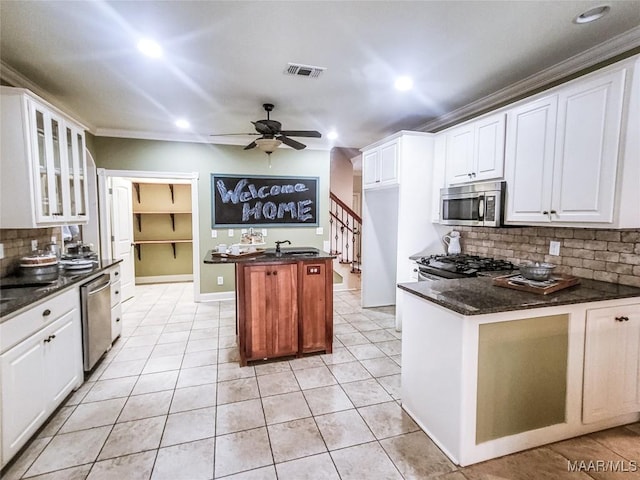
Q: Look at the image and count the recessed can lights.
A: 5